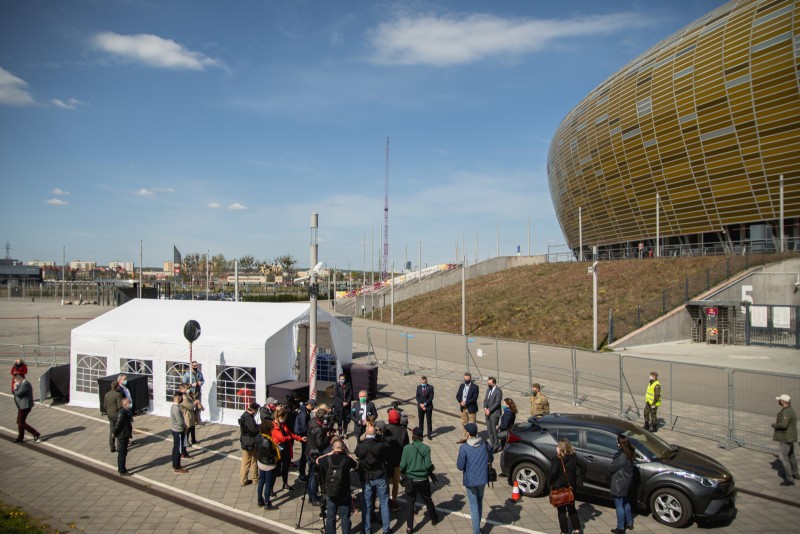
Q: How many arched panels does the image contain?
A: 4